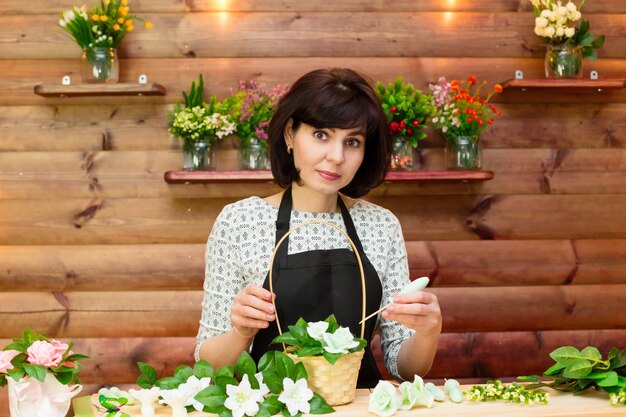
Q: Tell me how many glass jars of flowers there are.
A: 6